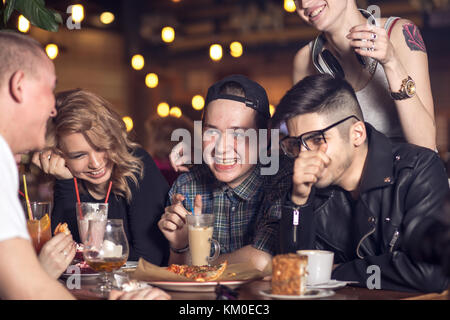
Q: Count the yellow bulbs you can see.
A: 15